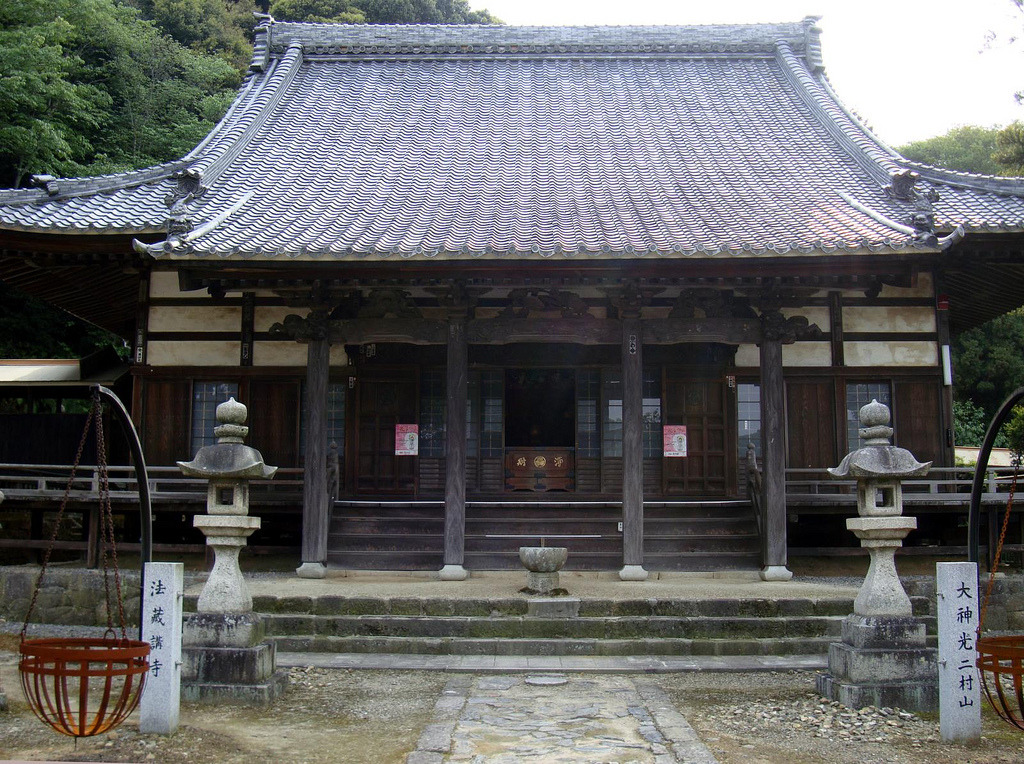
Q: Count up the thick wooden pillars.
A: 4